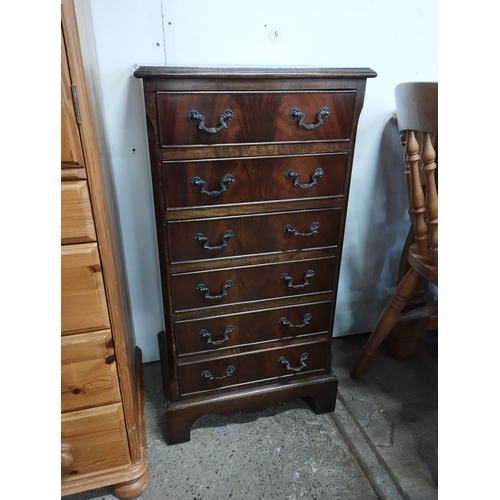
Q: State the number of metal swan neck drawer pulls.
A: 12